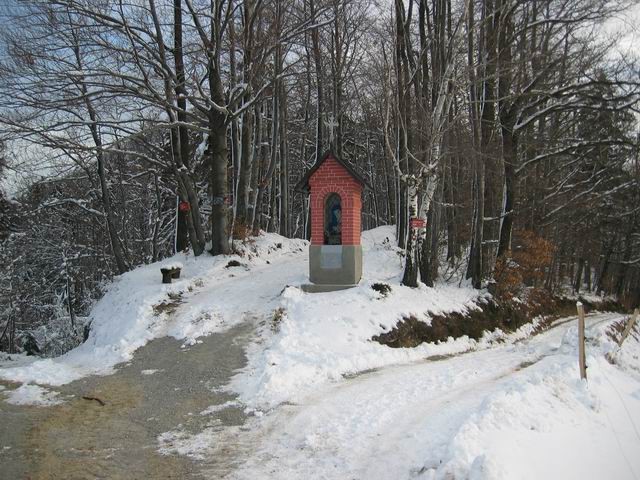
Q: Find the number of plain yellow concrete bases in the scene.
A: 0